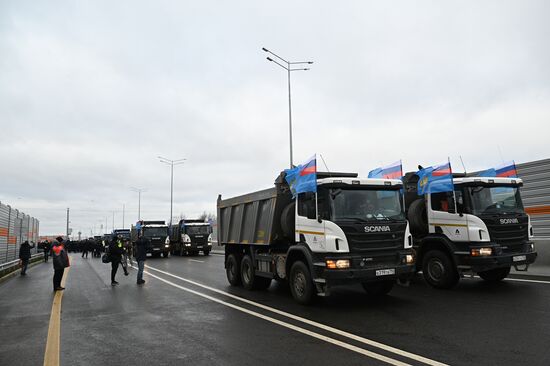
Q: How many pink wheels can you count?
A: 0